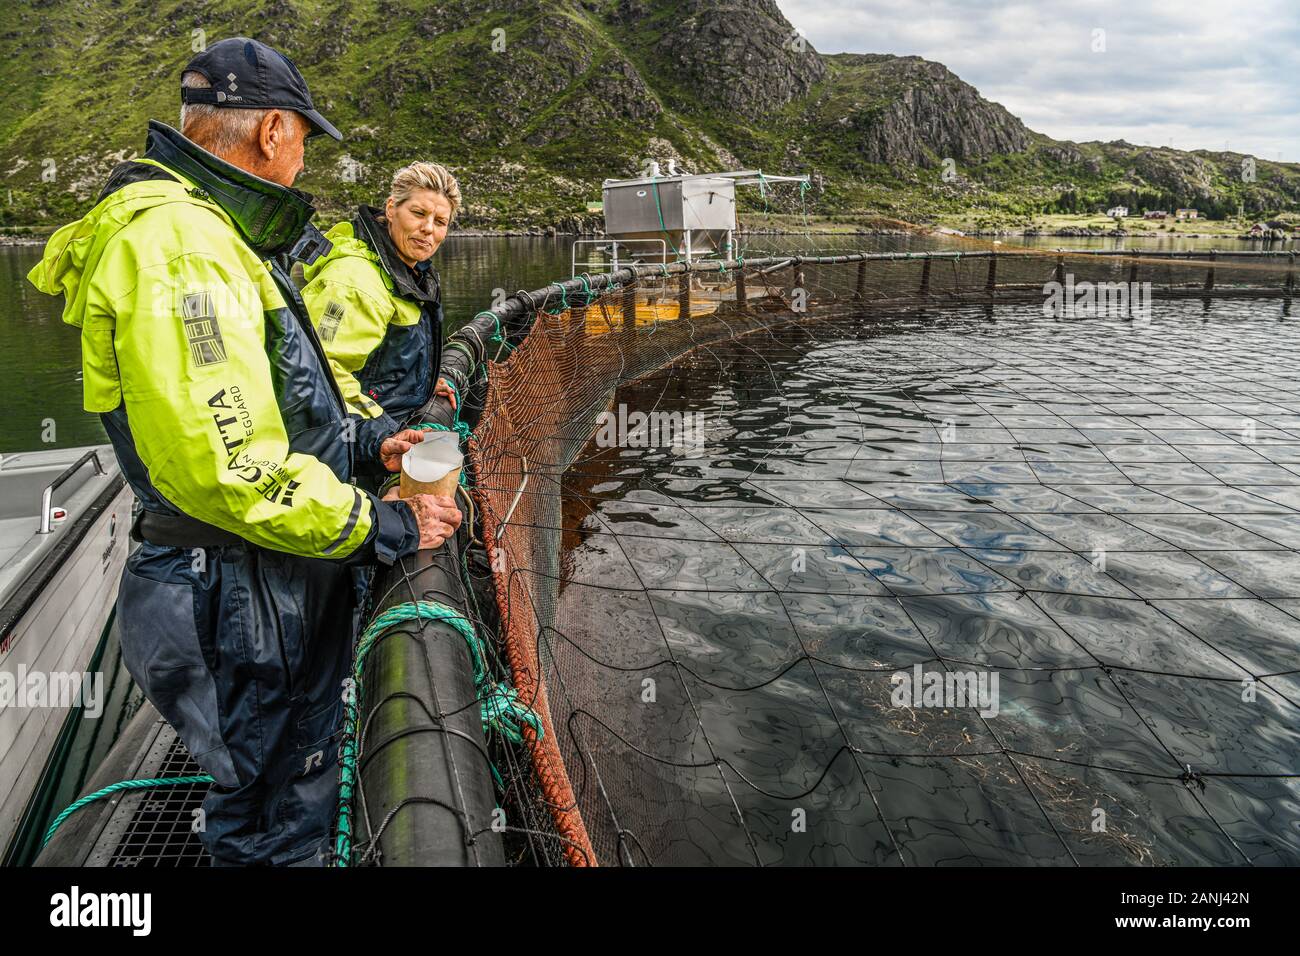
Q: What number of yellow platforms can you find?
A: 1